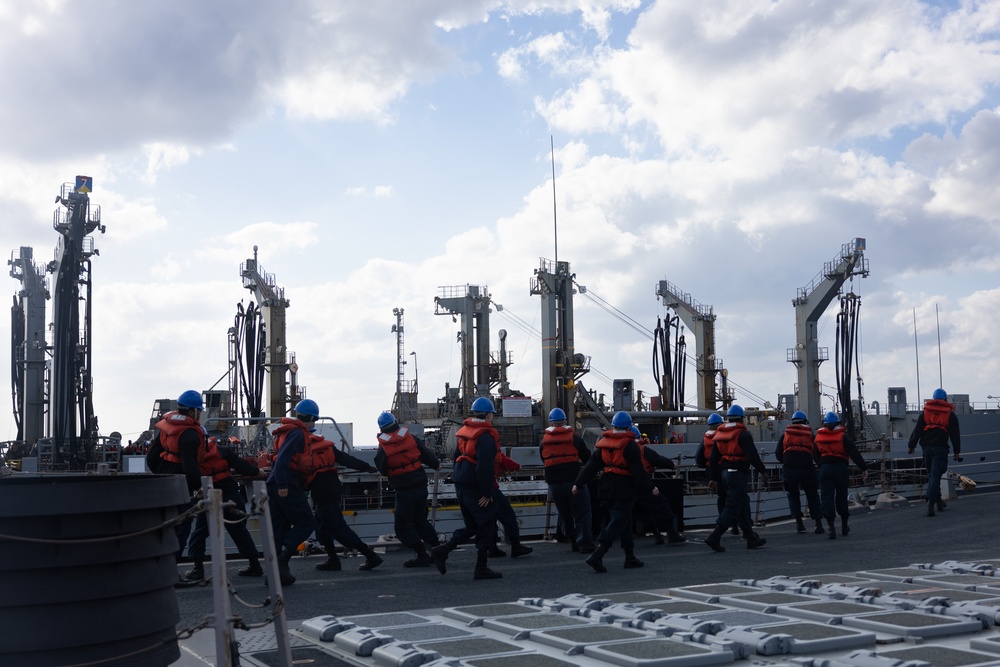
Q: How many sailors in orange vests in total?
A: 15